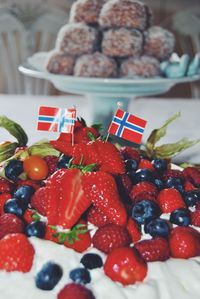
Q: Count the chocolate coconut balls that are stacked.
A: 8